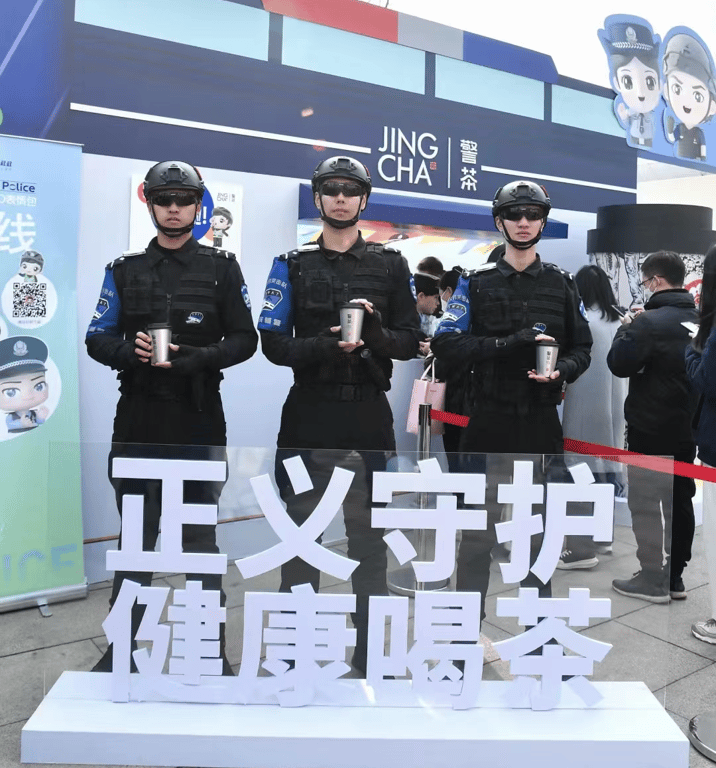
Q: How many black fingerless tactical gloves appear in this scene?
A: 6